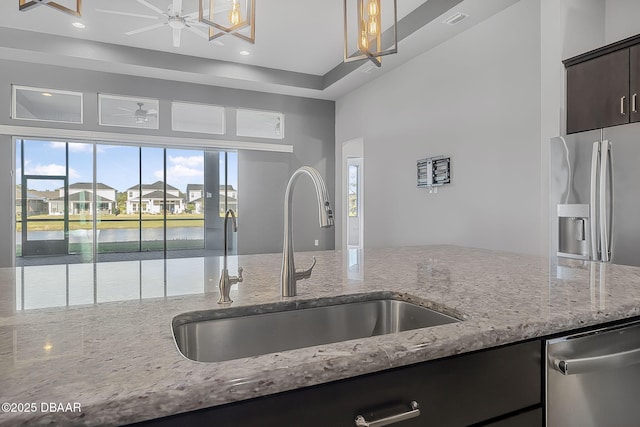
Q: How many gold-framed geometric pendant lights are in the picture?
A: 3